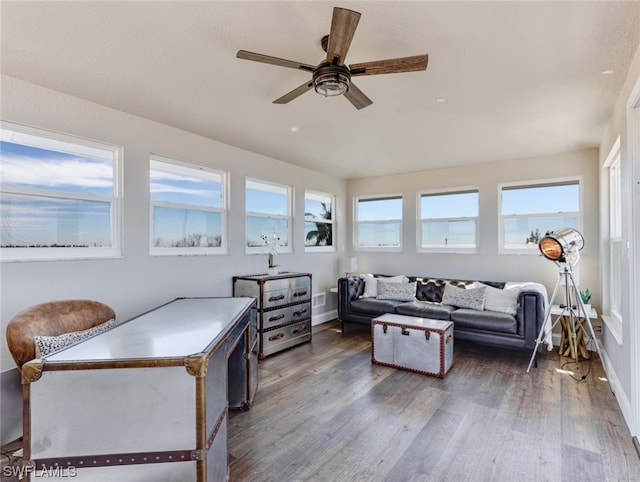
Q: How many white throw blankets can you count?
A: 1